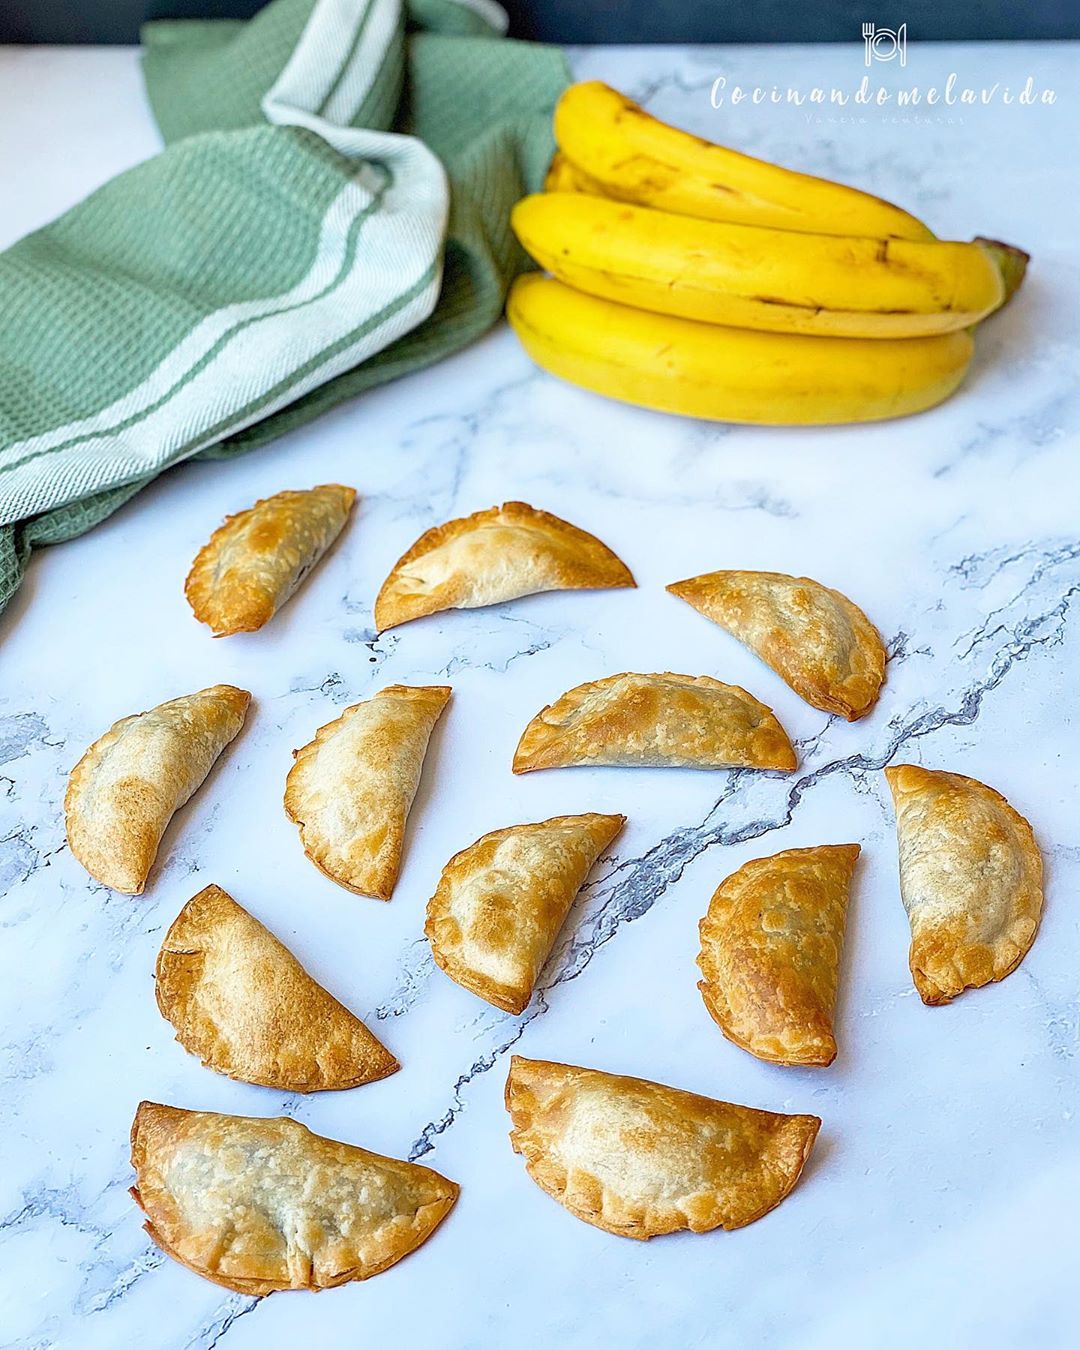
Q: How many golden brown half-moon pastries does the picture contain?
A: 12